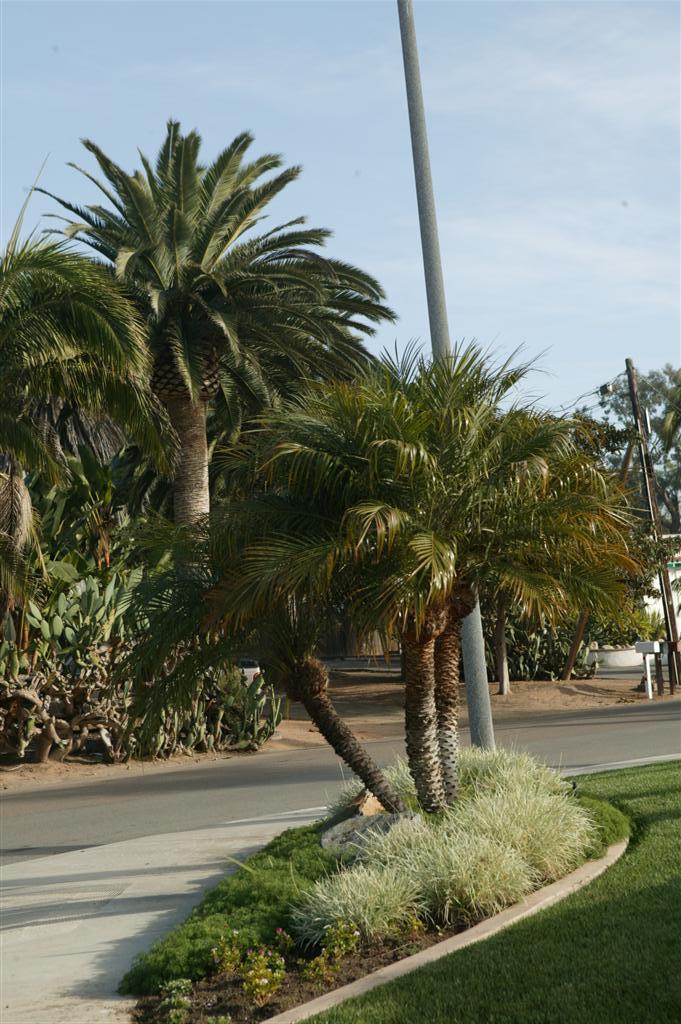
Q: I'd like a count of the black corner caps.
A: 0